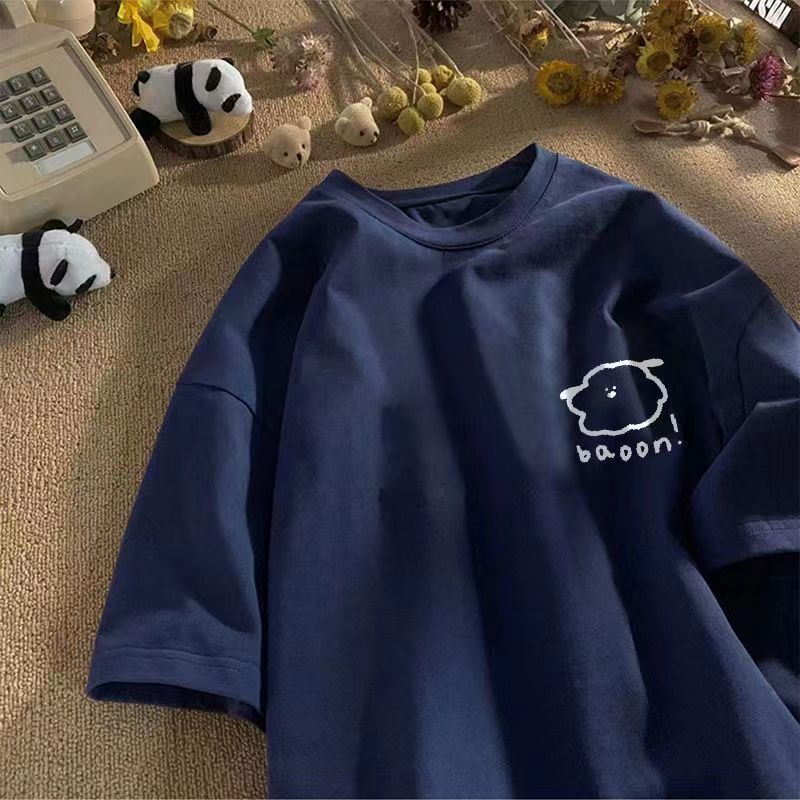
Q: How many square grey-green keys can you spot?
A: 12